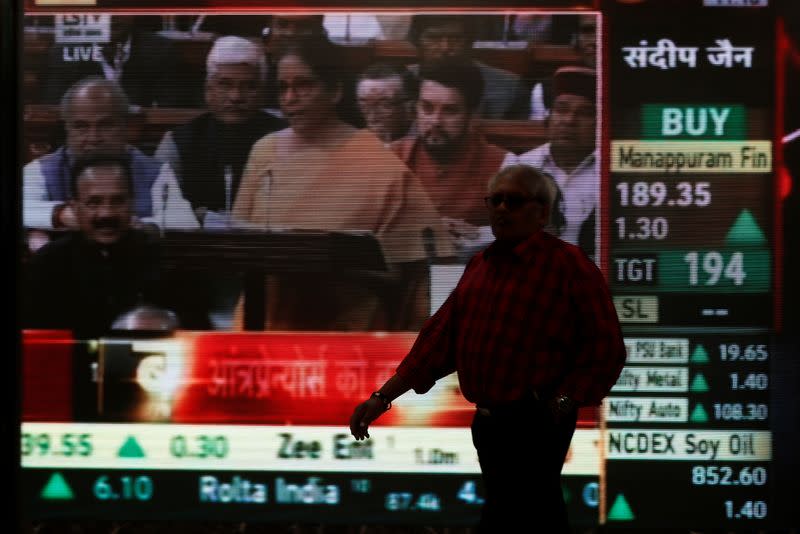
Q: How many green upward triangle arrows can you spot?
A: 7